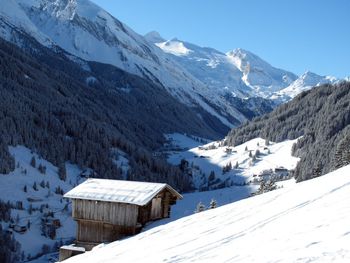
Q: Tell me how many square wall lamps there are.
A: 0